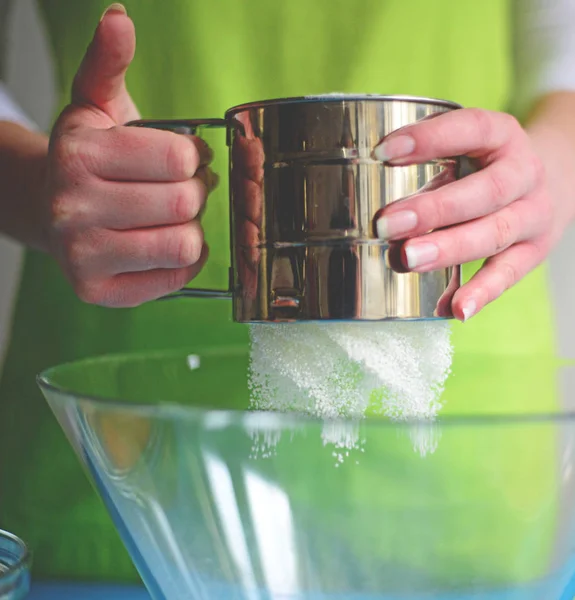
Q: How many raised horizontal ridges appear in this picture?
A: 2